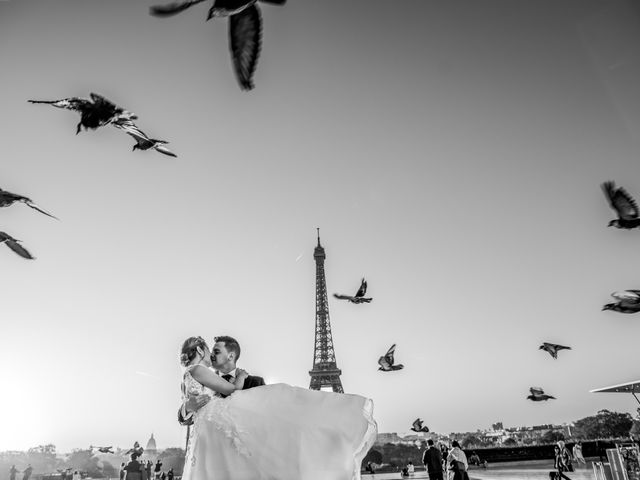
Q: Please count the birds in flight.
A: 14